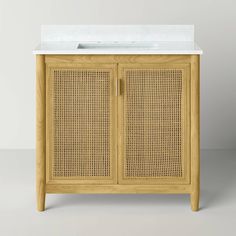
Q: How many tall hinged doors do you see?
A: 2